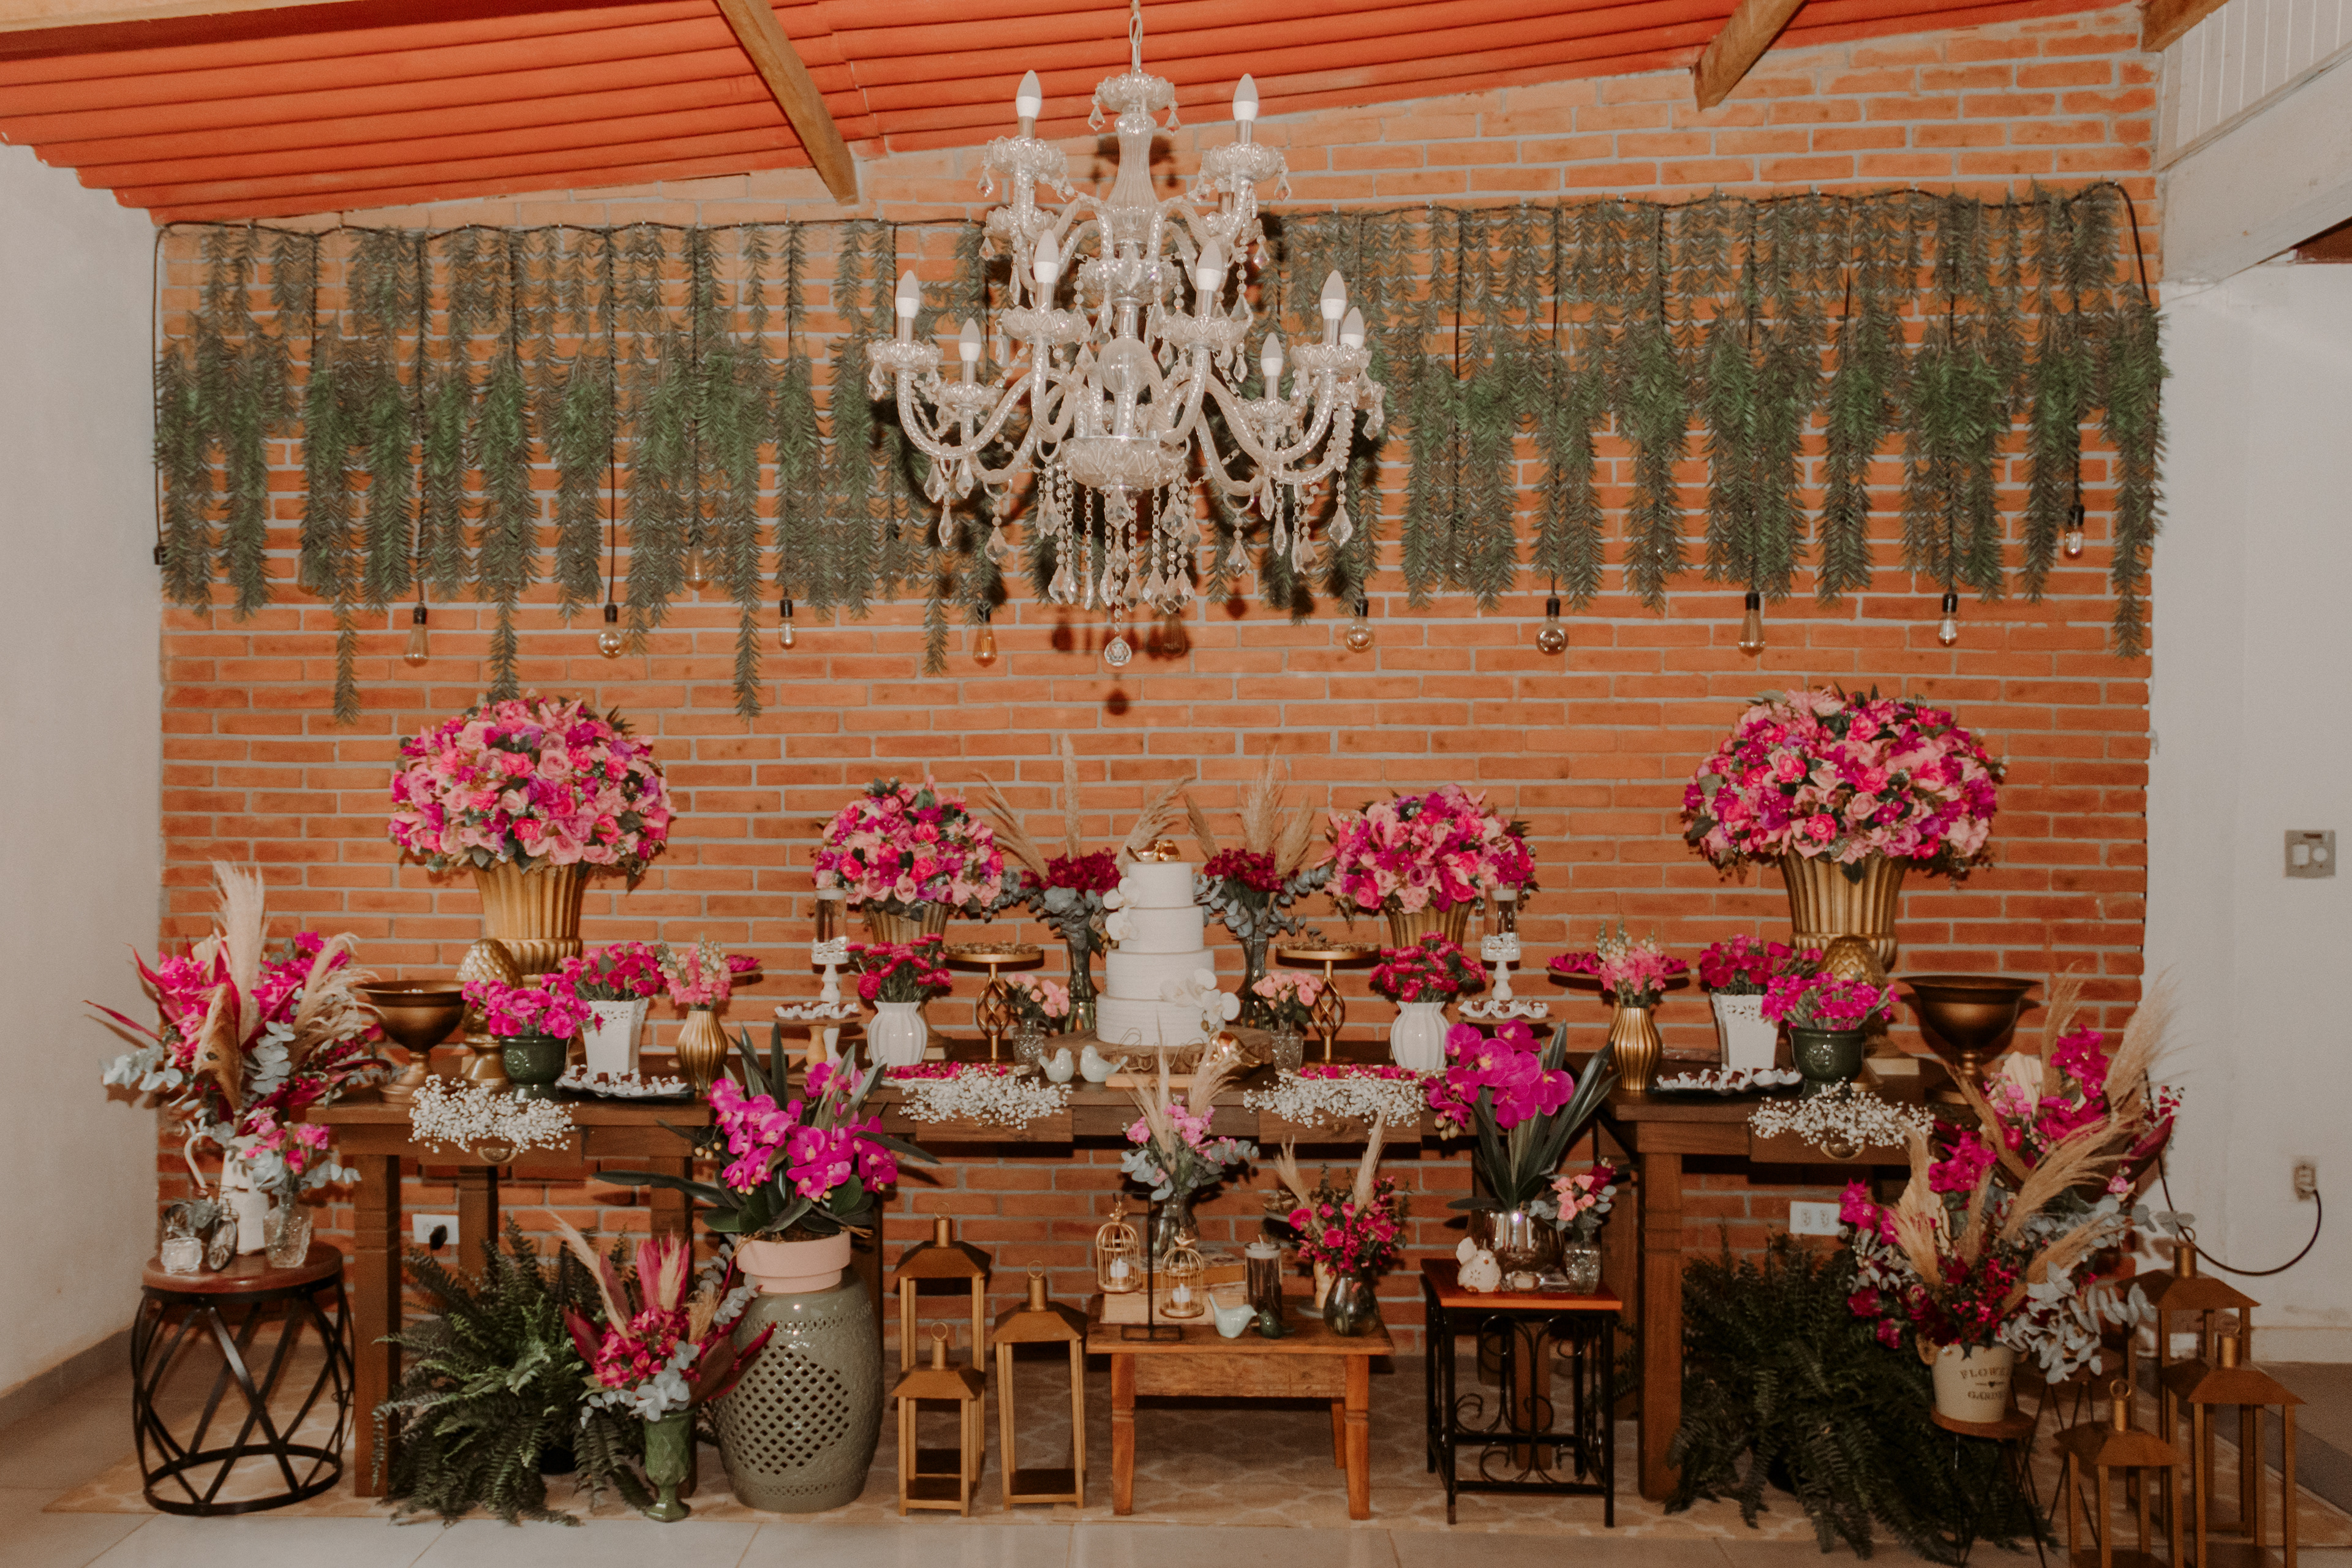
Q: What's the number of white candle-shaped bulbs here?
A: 9